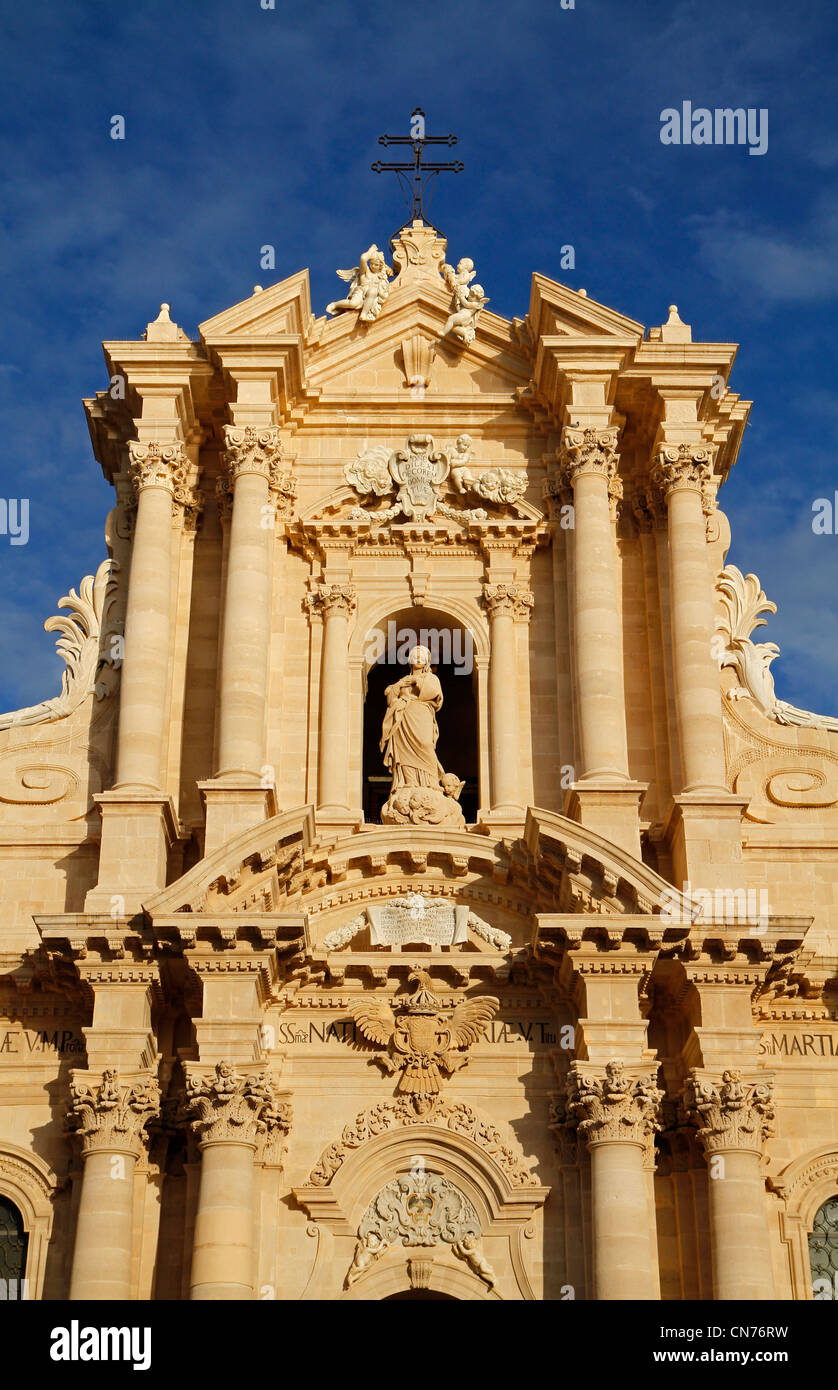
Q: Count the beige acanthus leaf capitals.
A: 10